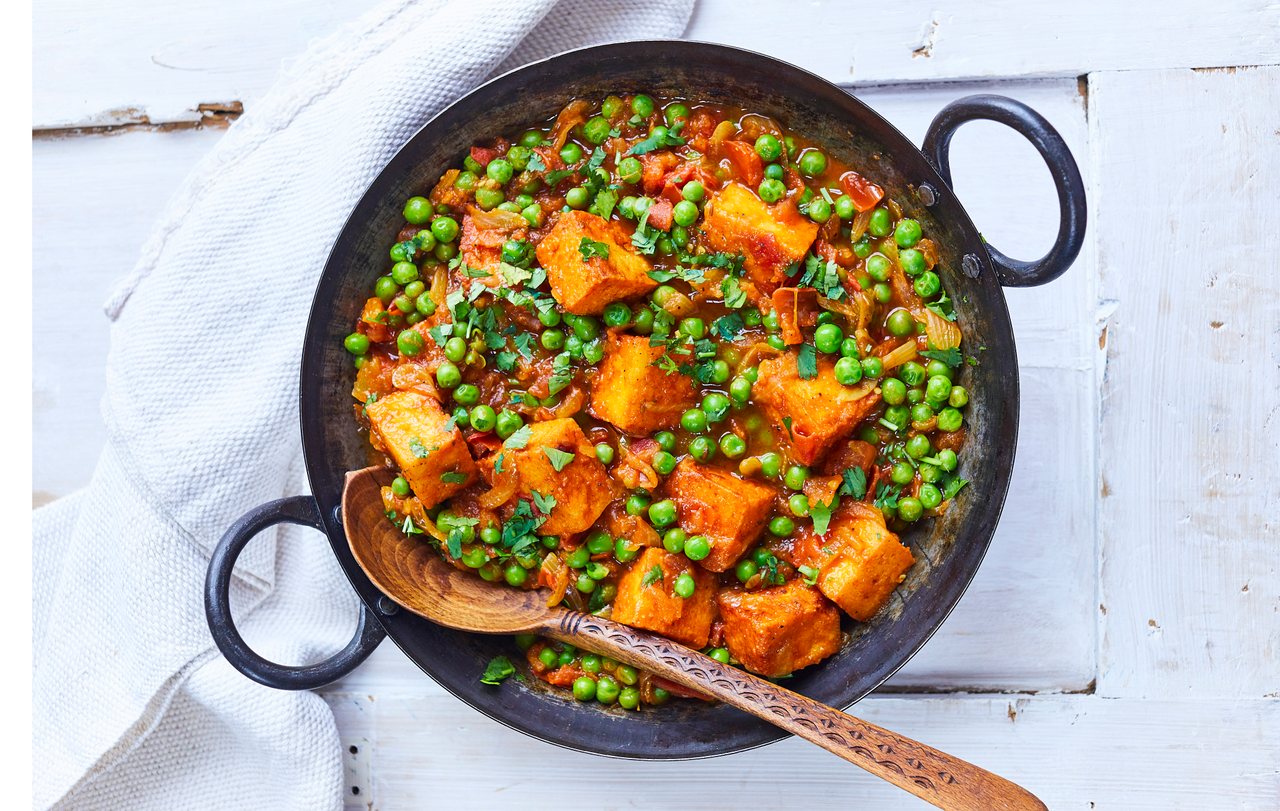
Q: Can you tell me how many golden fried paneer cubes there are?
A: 10